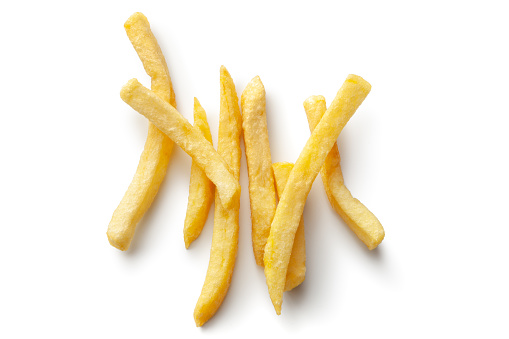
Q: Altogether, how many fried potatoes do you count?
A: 8